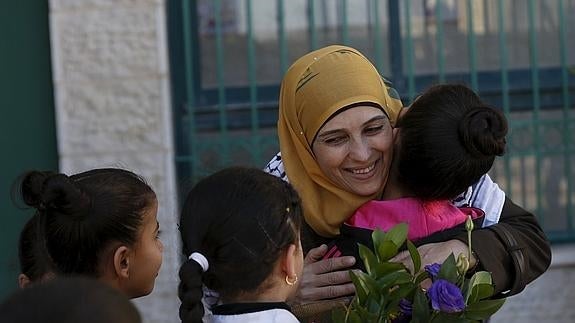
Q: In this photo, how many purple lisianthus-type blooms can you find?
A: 3